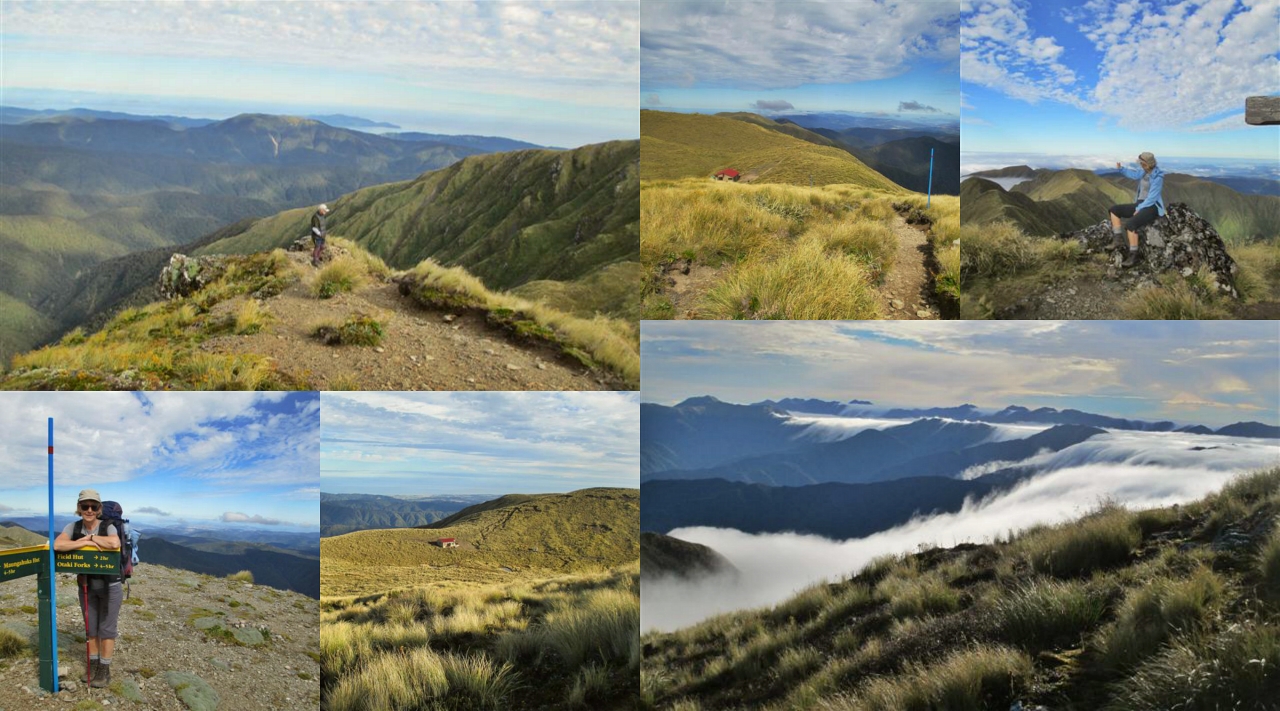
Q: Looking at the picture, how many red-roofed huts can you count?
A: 2